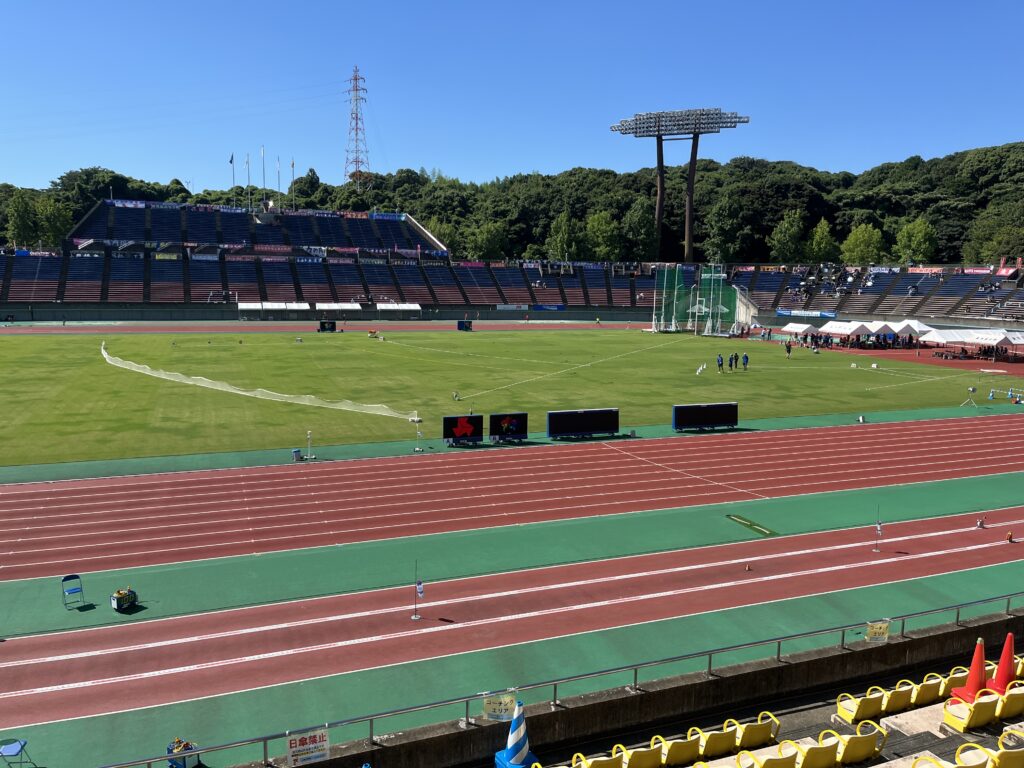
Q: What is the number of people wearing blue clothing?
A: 3